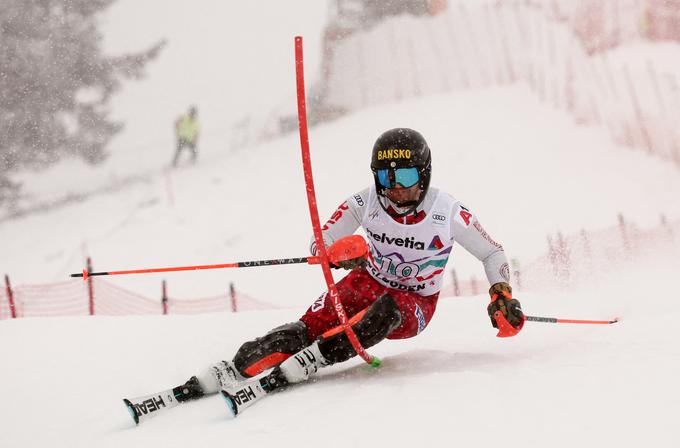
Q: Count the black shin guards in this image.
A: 2